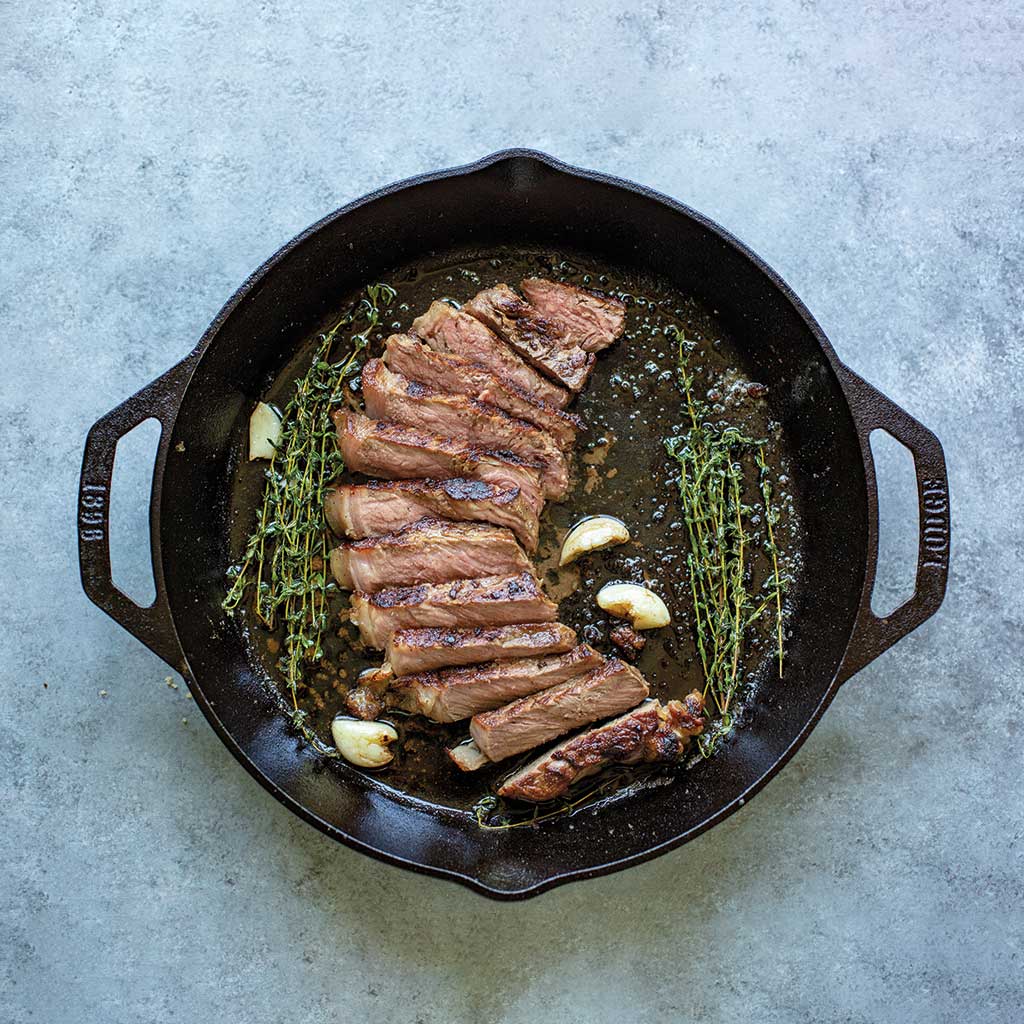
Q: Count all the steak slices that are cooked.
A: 13